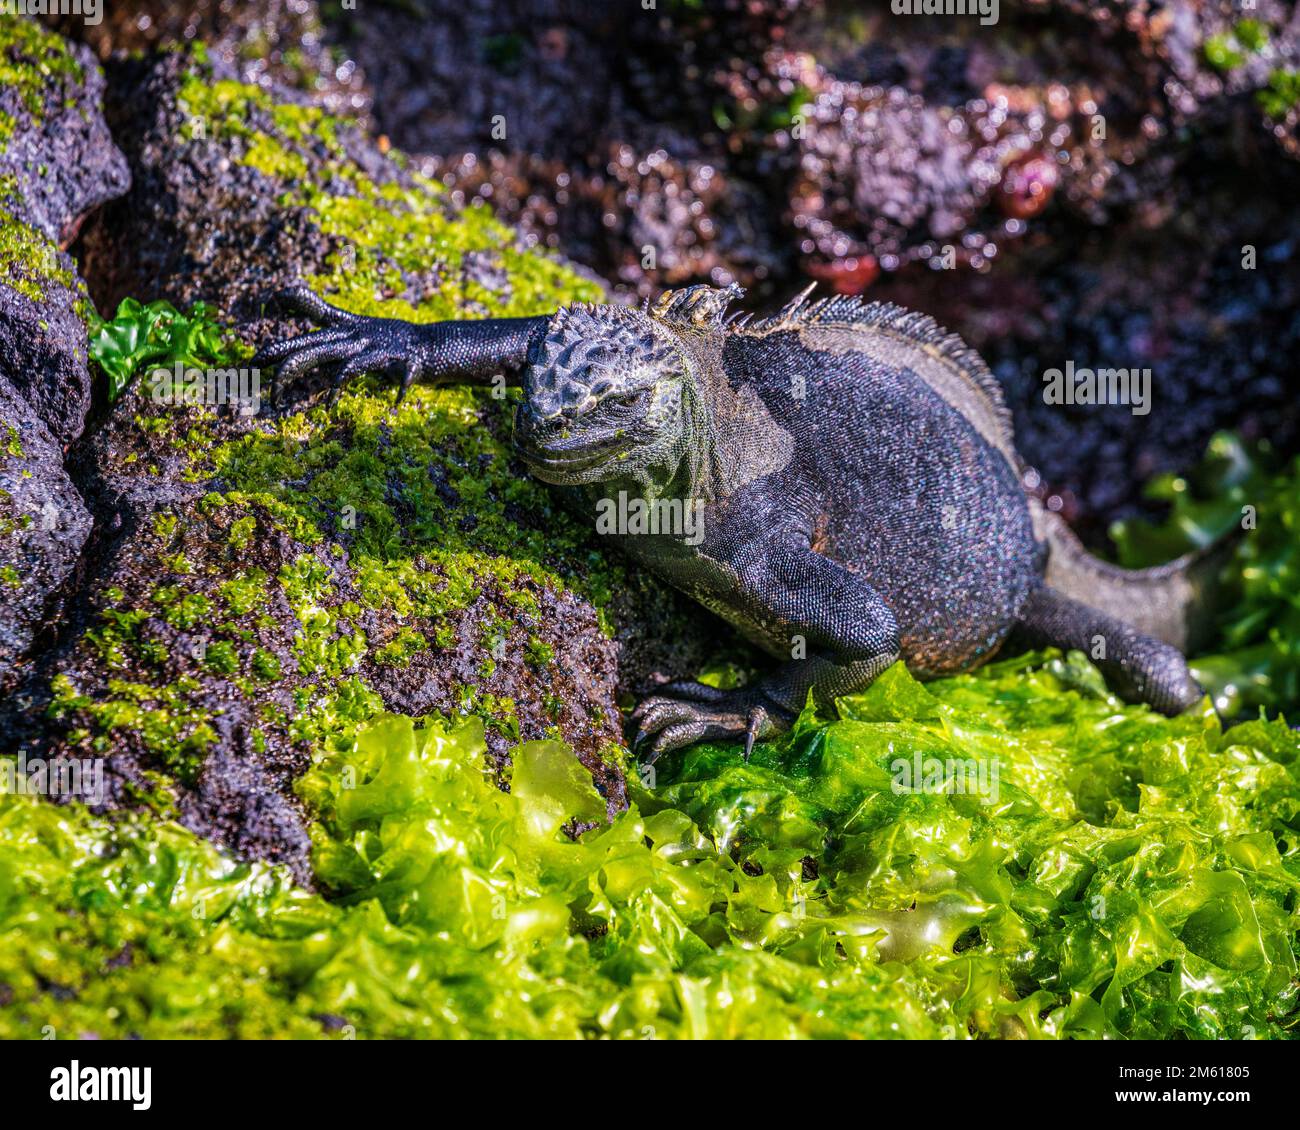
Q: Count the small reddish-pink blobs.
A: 2